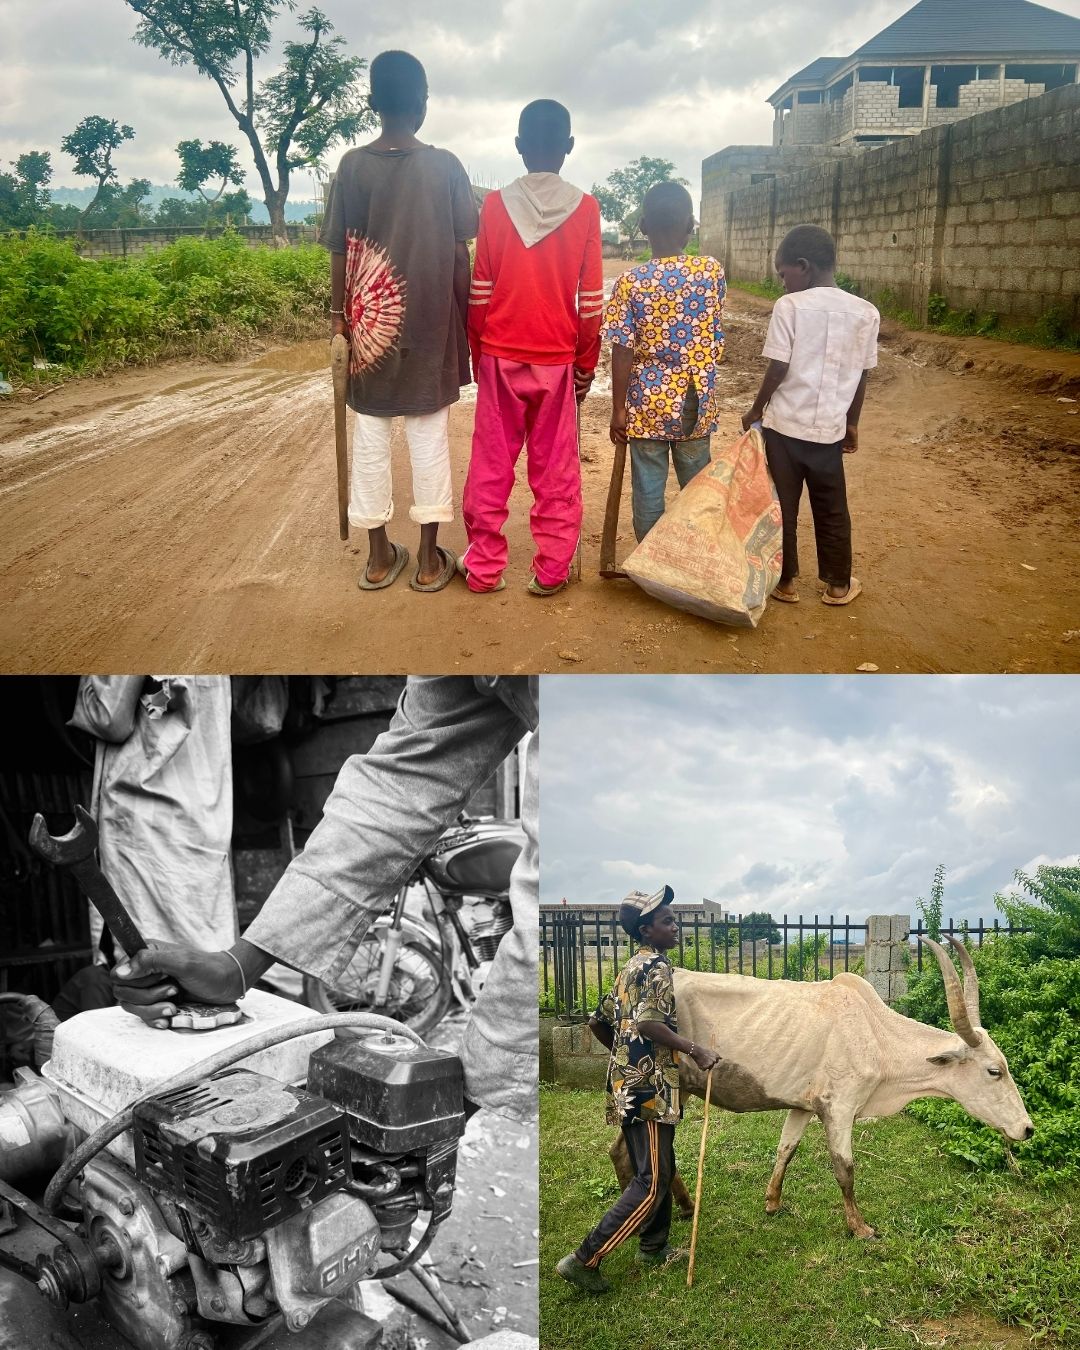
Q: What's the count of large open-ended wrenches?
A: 1